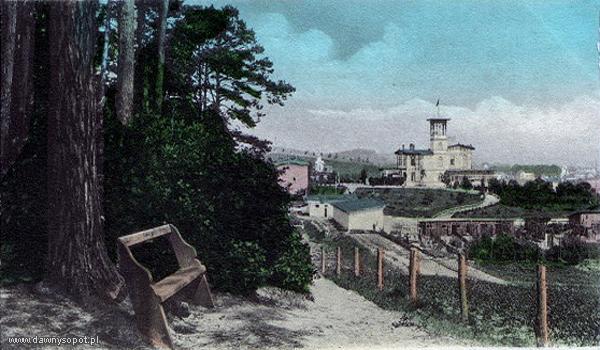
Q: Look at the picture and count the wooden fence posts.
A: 7